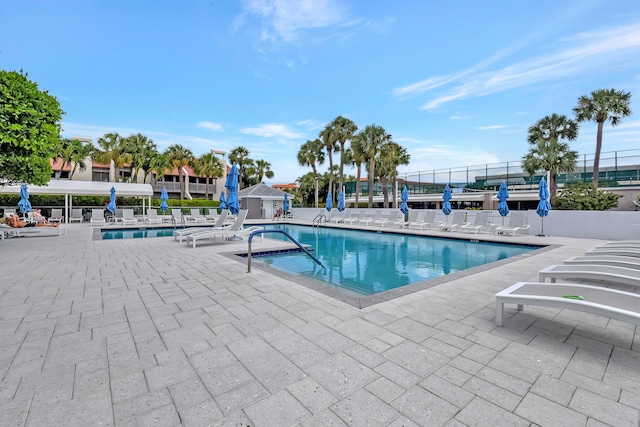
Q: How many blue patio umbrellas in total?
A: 12